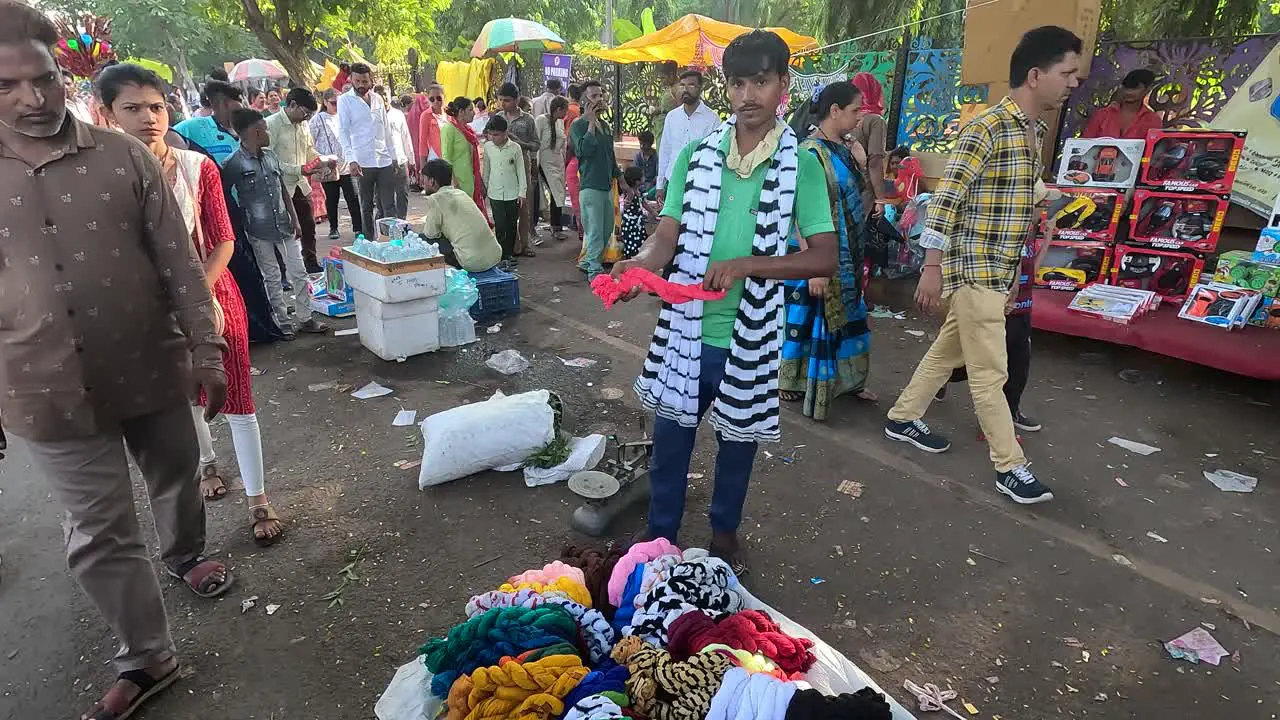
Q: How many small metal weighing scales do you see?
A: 1